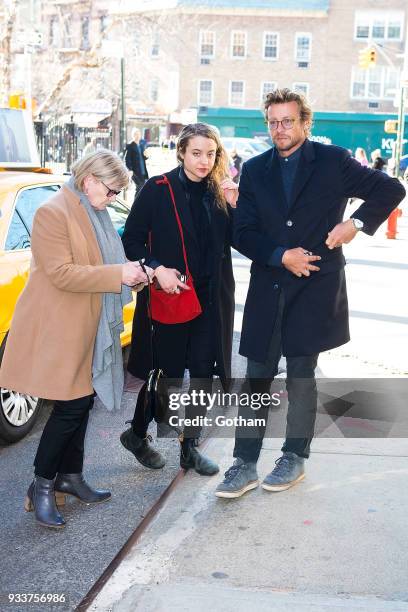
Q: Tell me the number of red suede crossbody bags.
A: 1